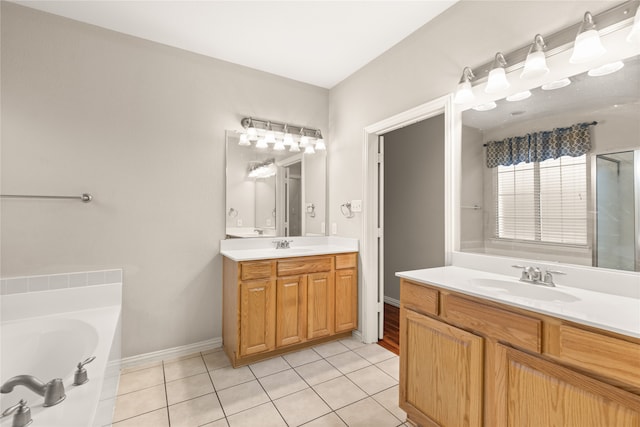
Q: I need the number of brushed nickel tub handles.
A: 2